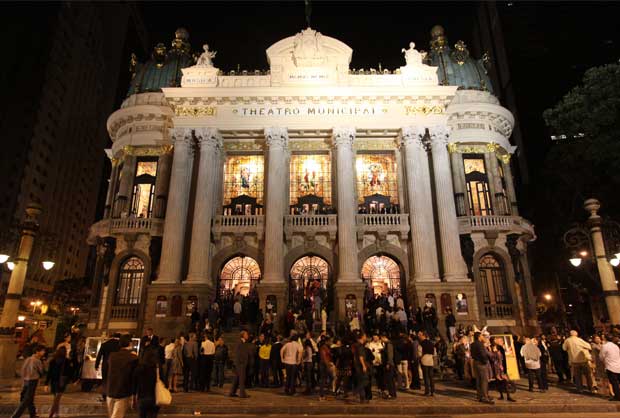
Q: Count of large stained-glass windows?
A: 3